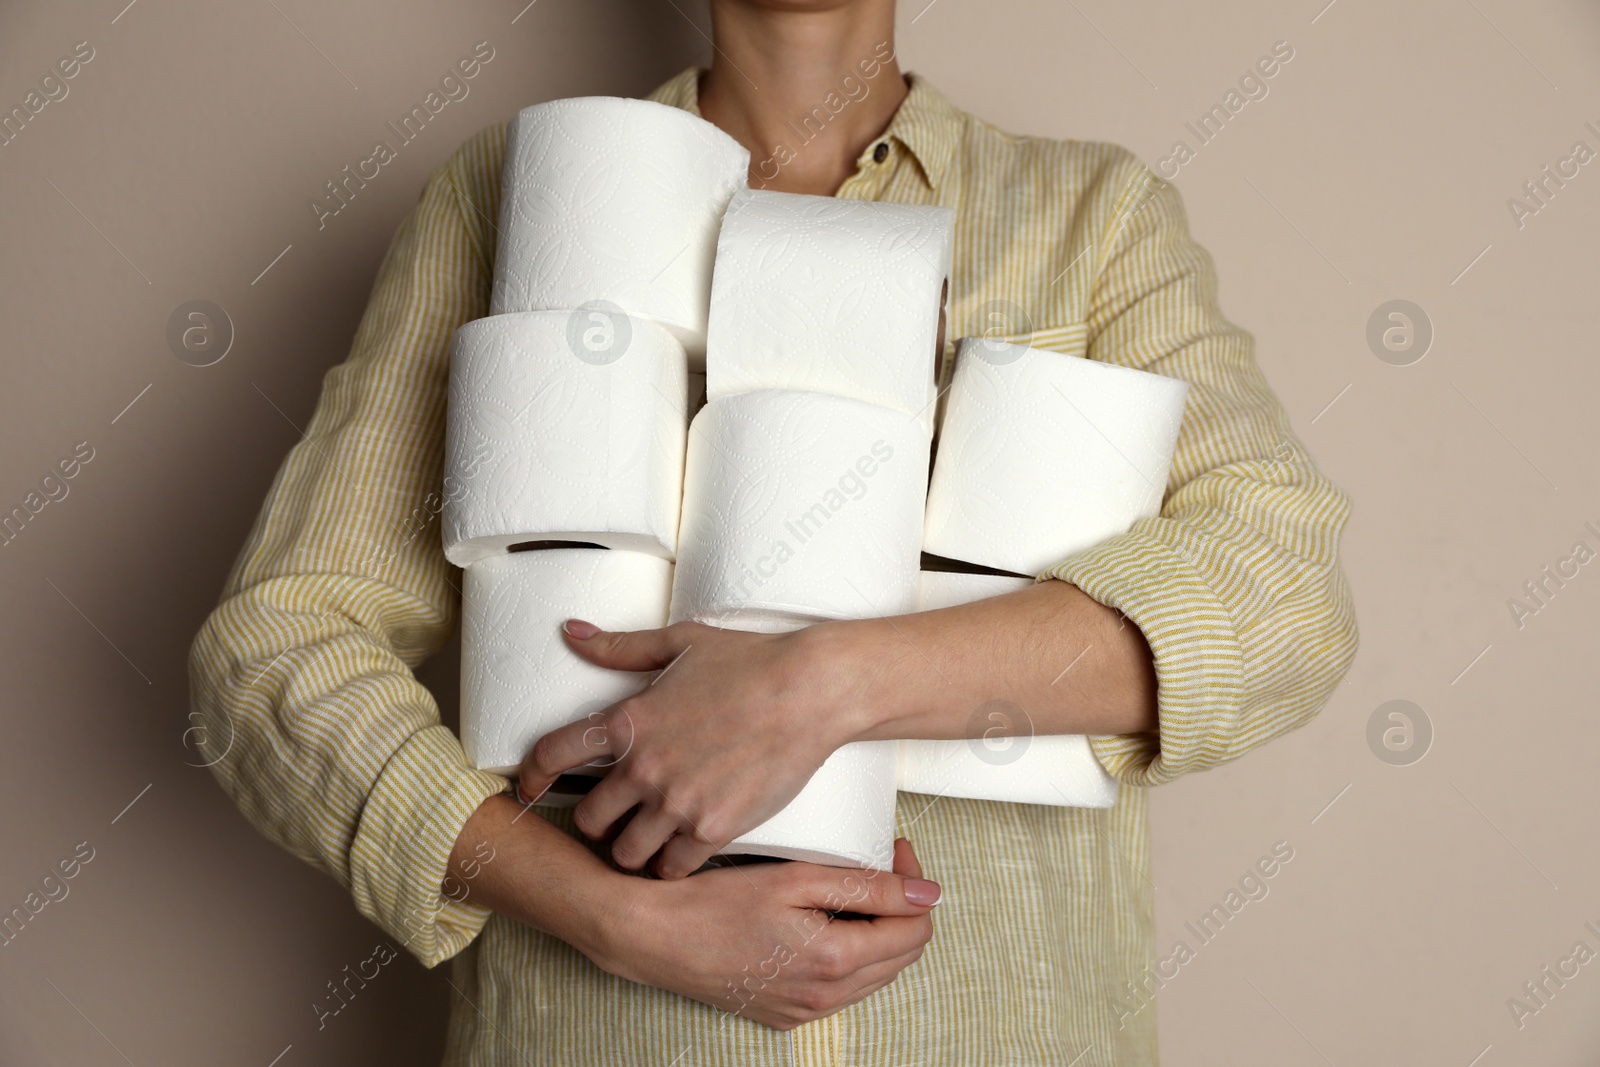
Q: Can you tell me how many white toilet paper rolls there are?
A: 8